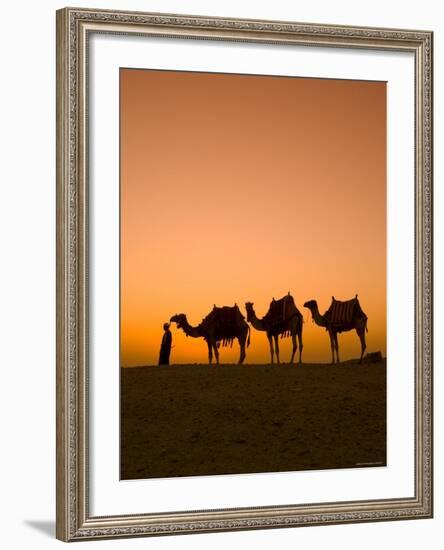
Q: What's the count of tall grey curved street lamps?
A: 0